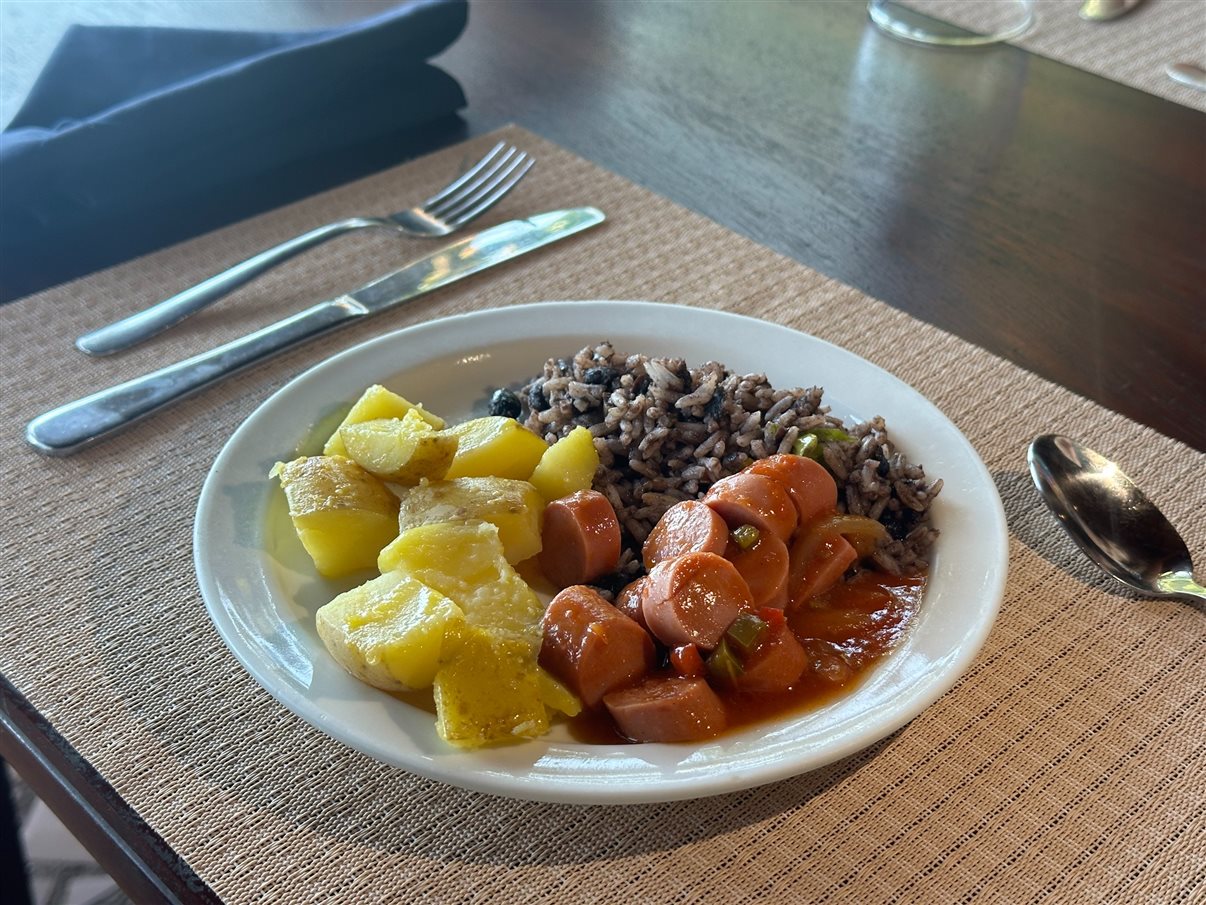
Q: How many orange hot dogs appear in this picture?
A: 11